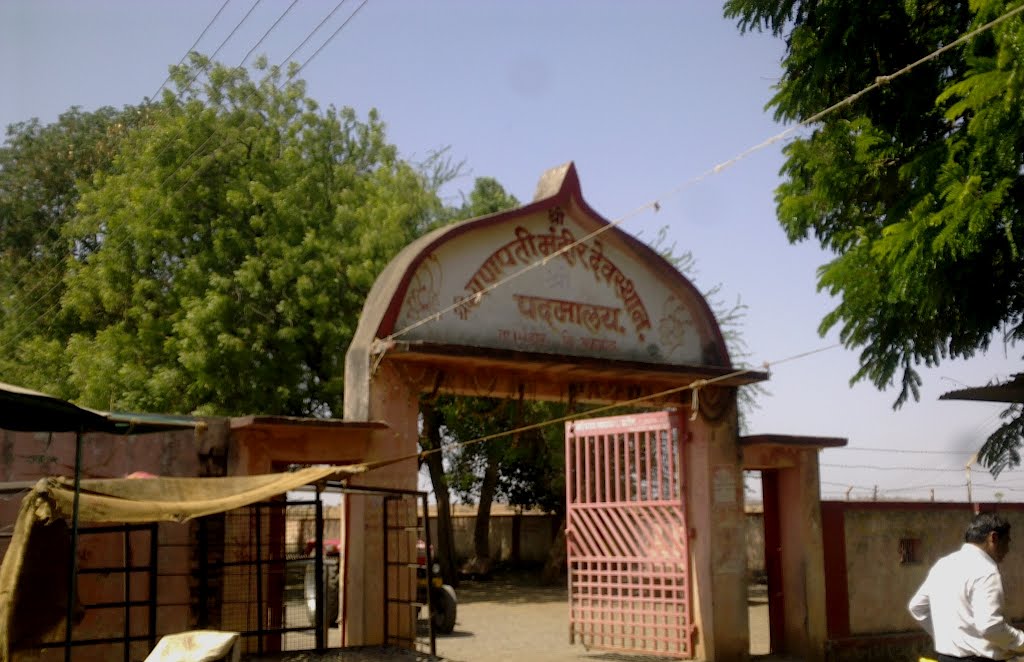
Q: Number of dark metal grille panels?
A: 3